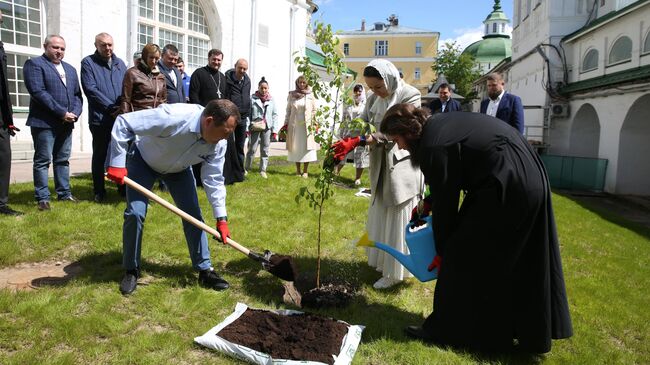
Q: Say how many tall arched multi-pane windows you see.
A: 2